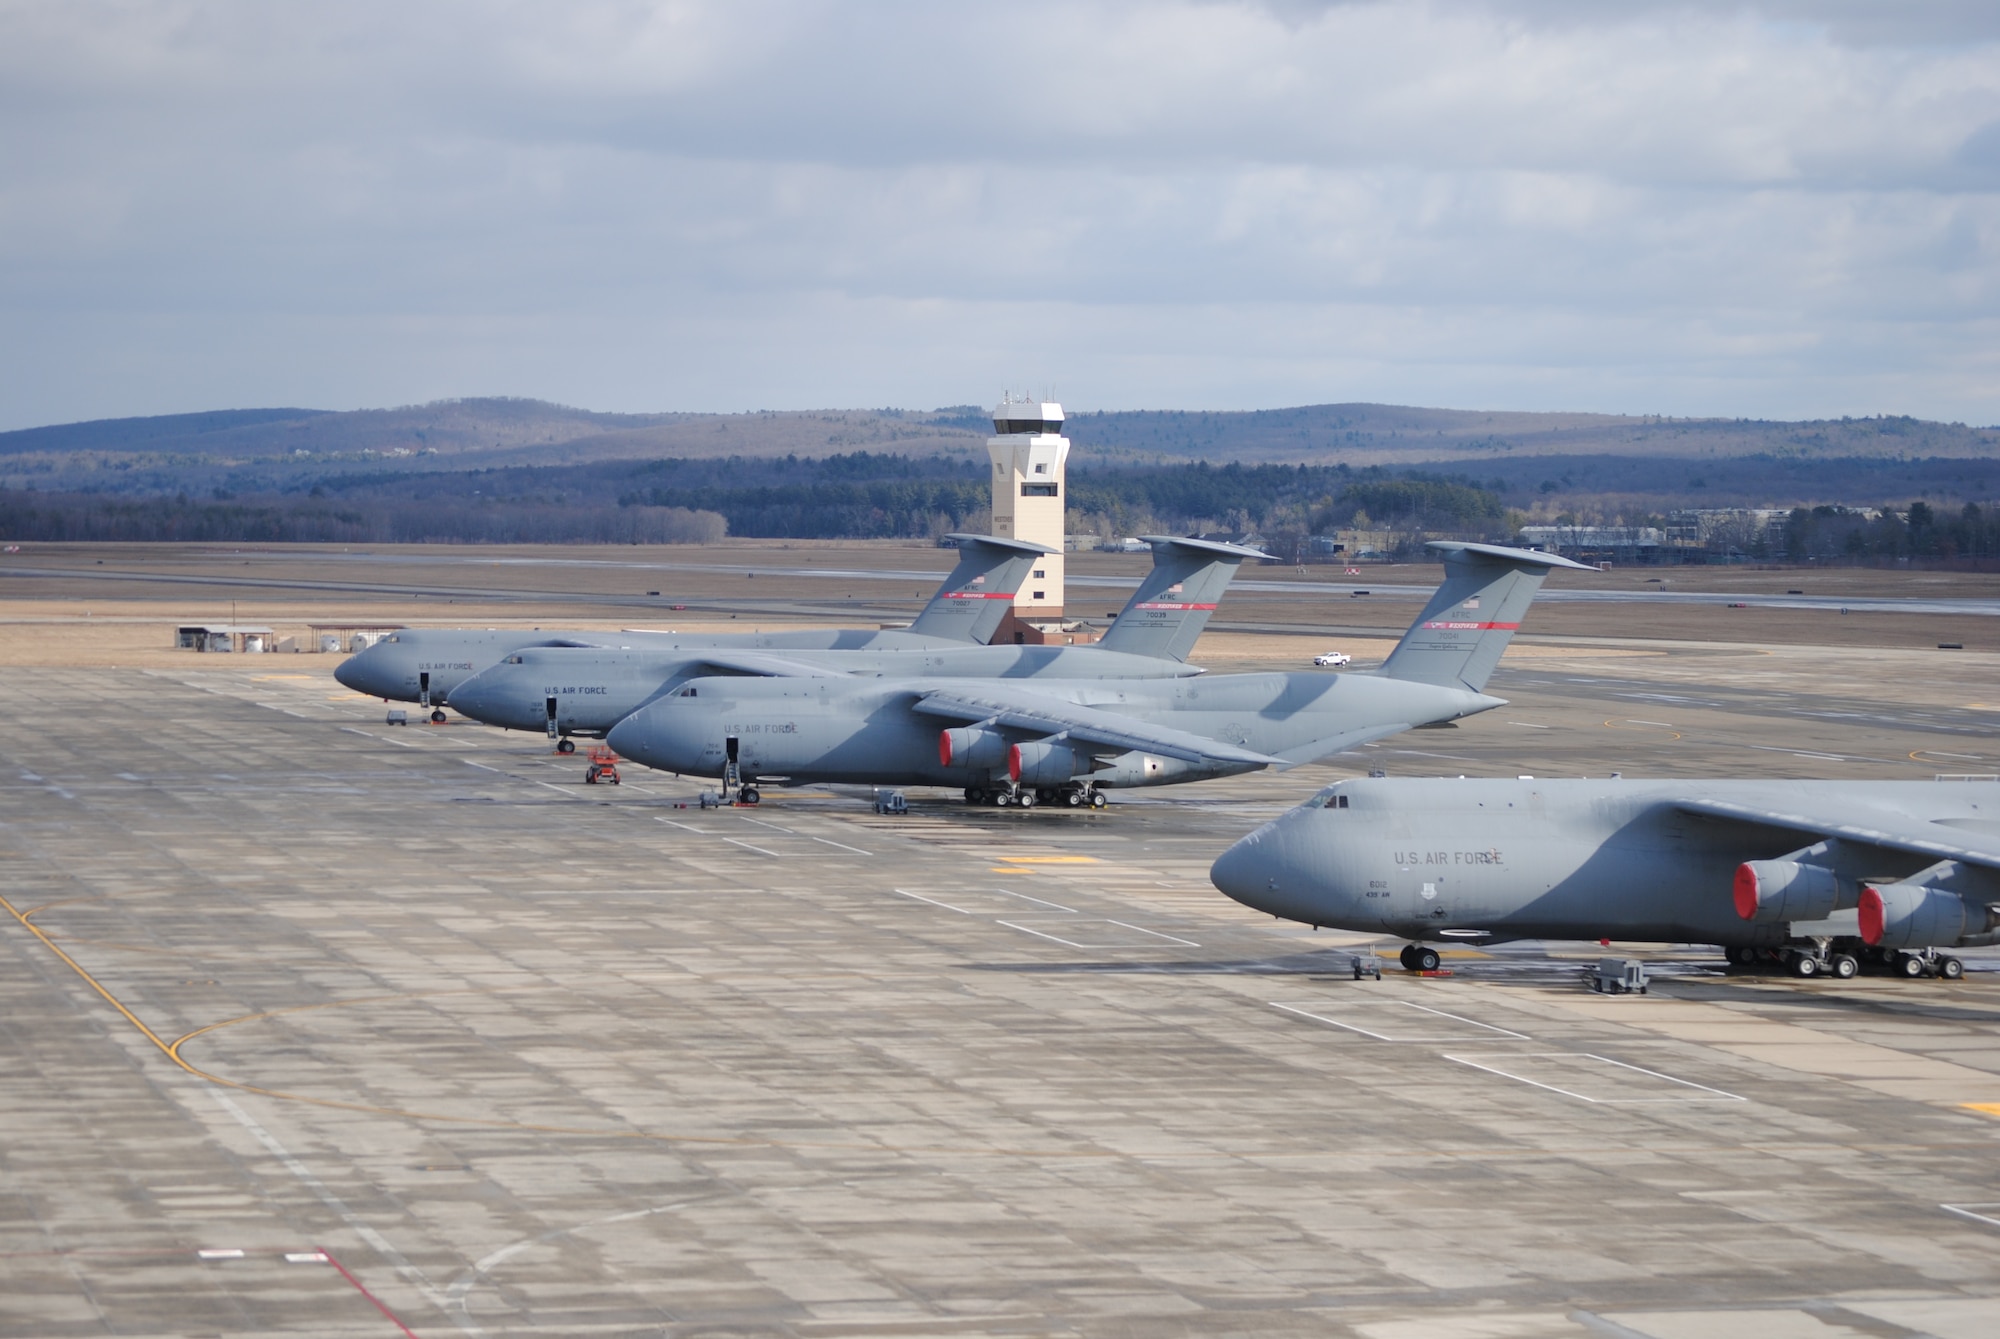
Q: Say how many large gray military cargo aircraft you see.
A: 4